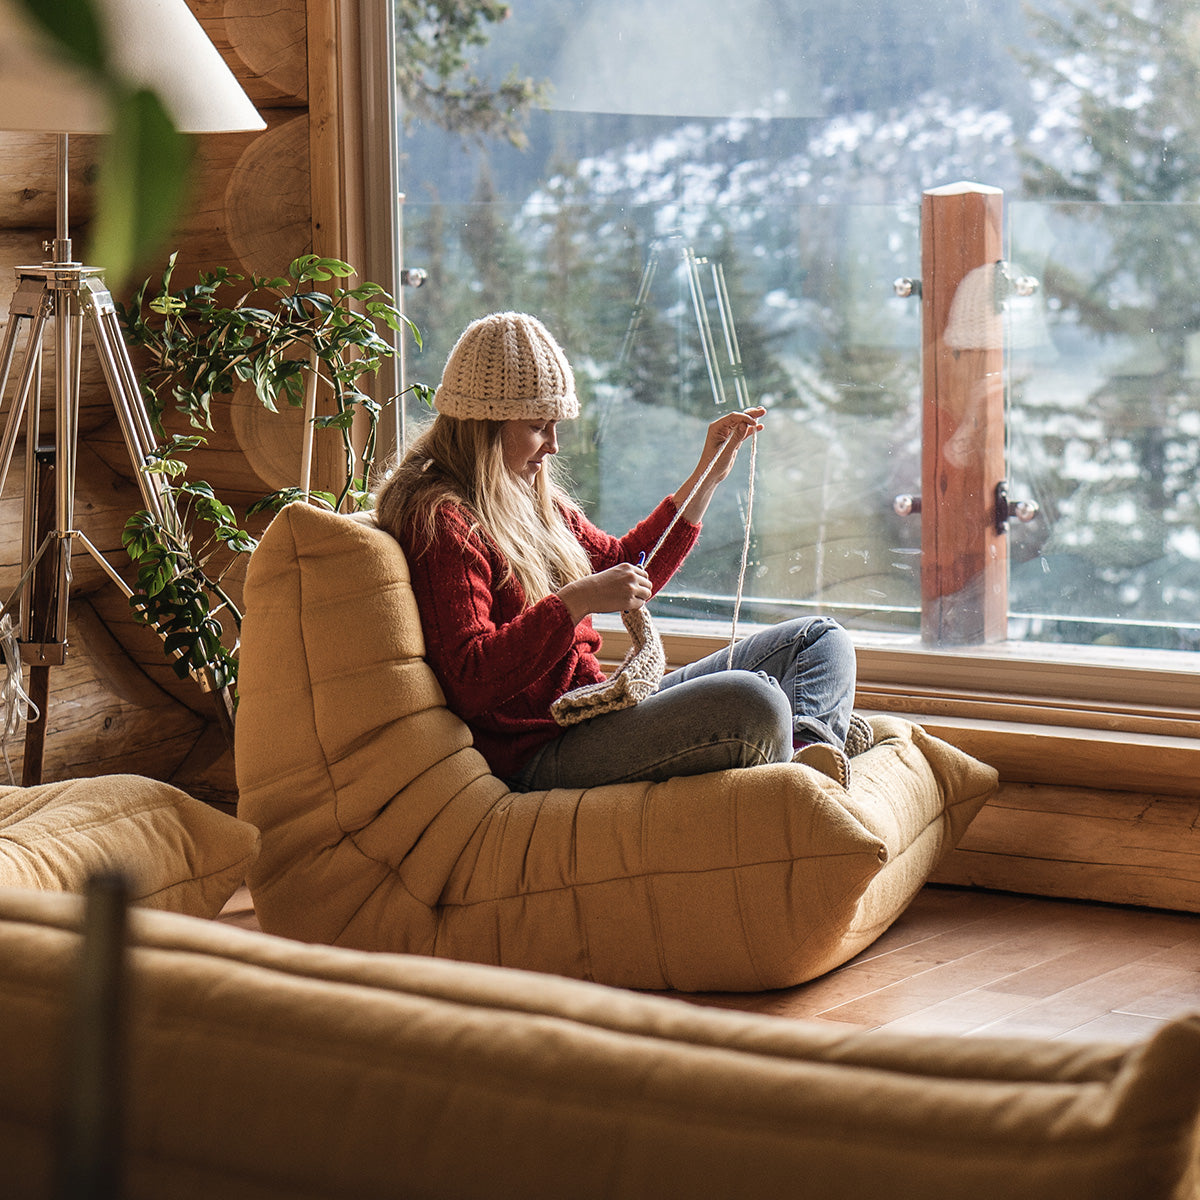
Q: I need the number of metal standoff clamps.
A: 5